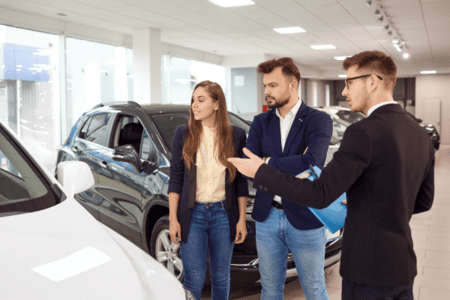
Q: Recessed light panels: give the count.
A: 6